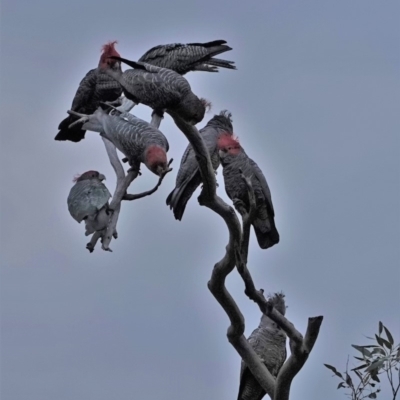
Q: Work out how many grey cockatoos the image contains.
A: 8